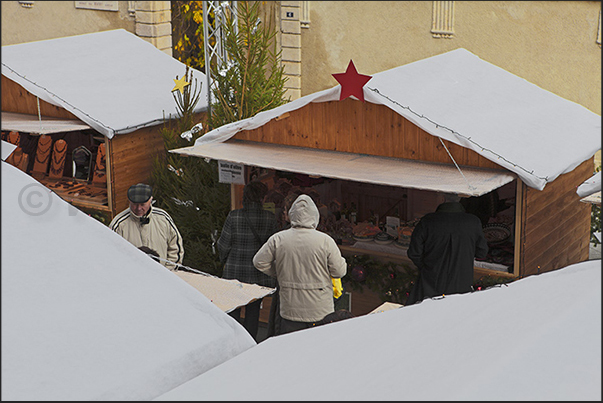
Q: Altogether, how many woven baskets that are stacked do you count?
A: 0